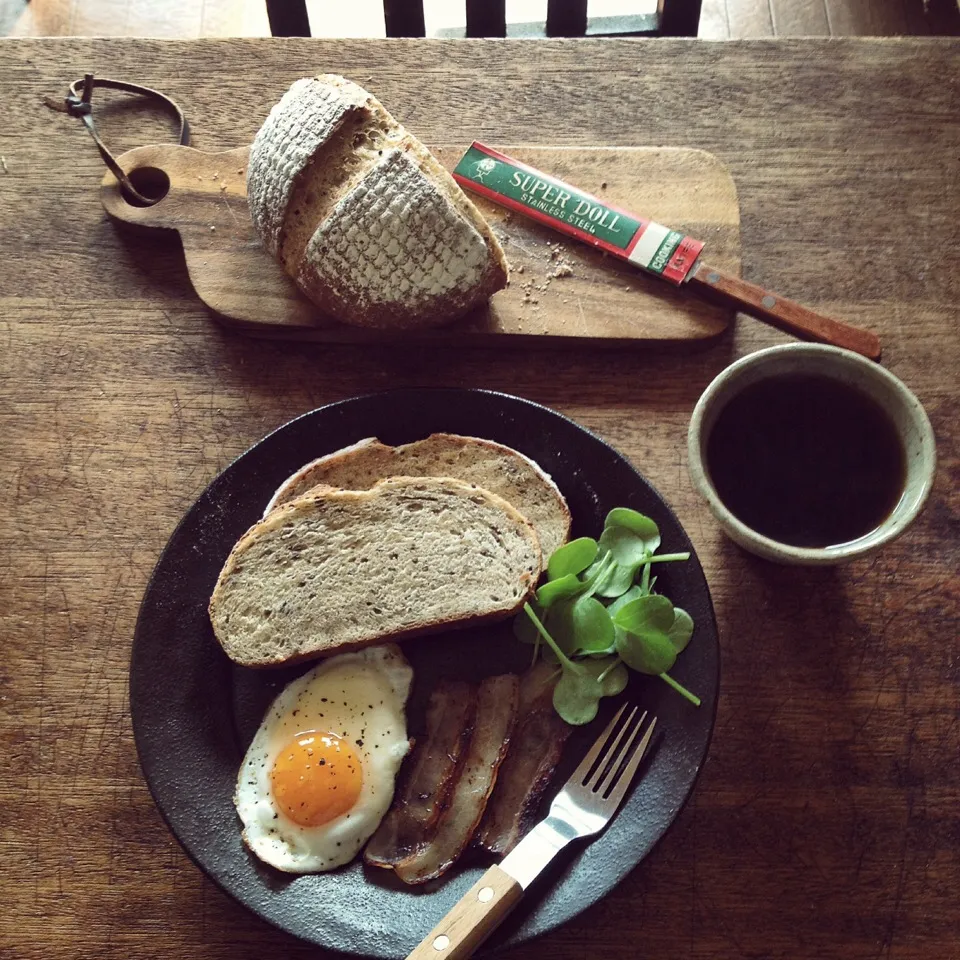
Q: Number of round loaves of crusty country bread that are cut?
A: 1